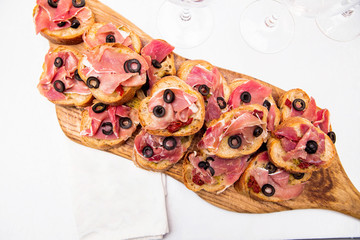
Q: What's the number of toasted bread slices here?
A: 15